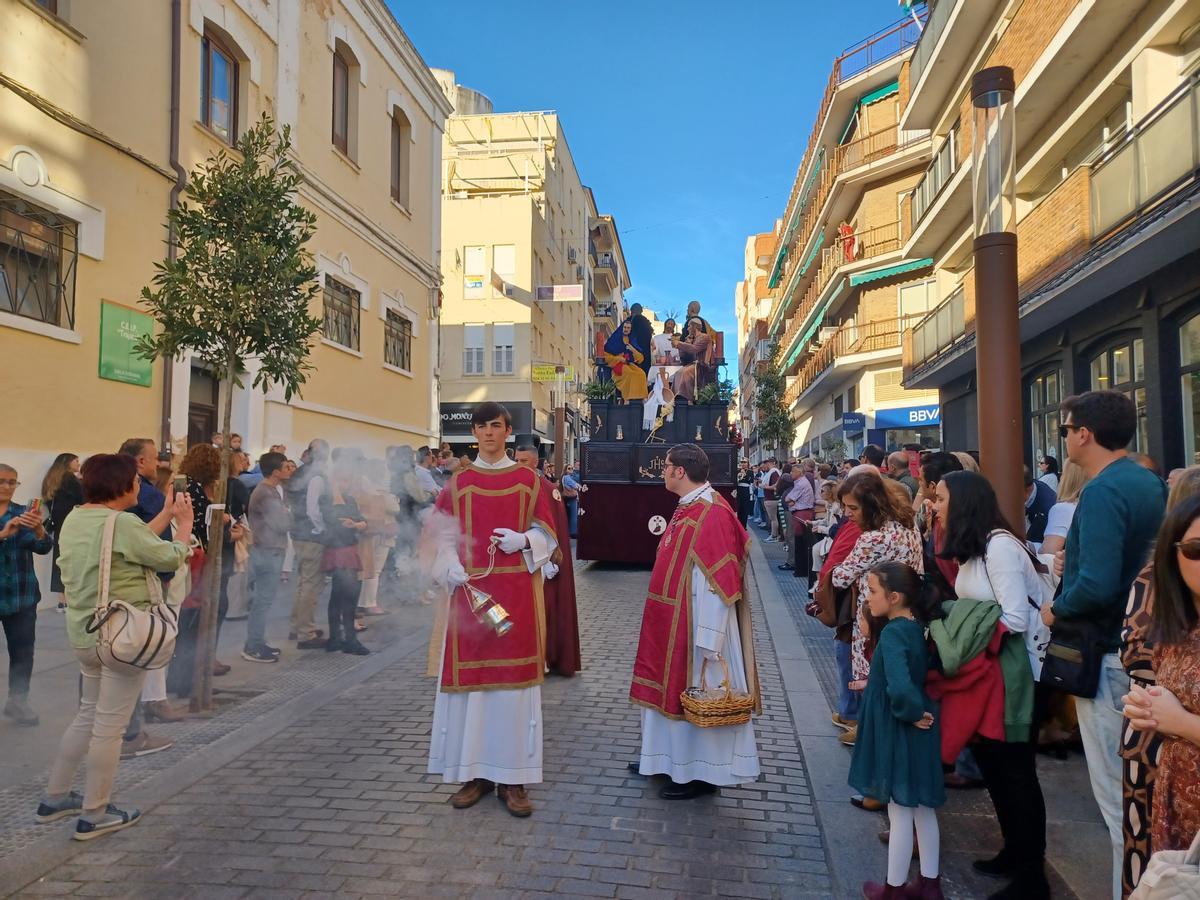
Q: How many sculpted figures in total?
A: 5